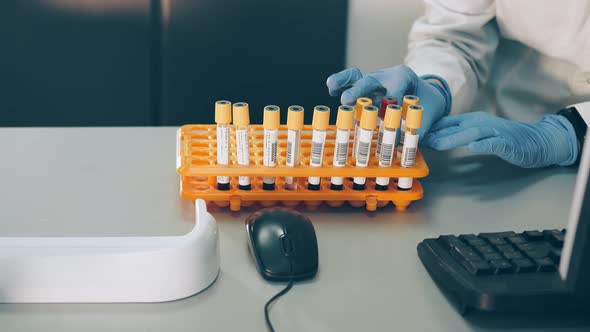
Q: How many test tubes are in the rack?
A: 12